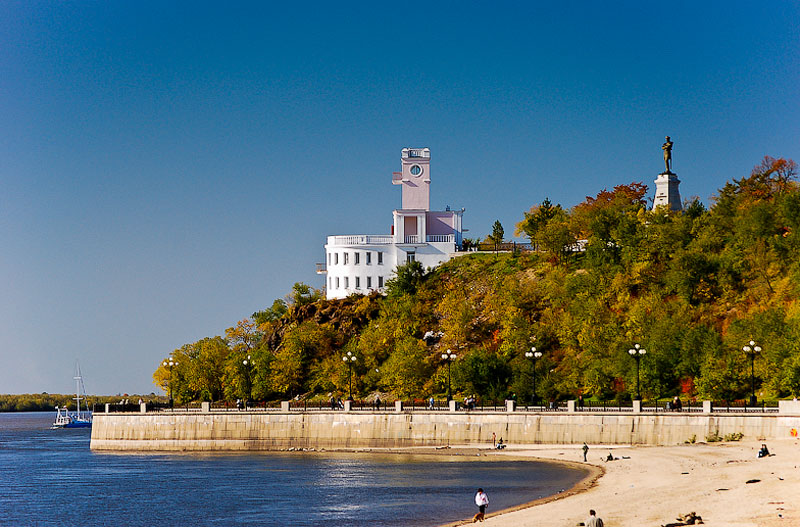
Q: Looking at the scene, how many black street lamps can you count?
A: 7